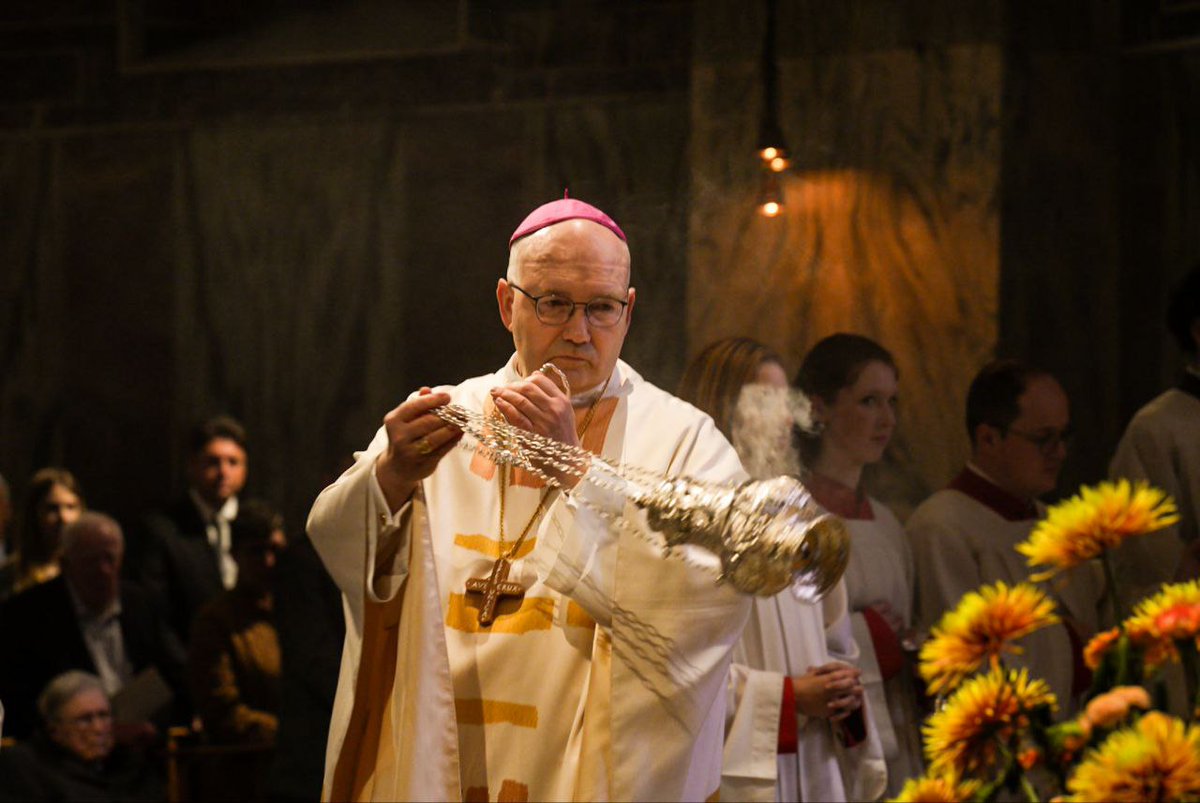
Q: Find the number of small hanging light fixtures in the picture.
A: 3